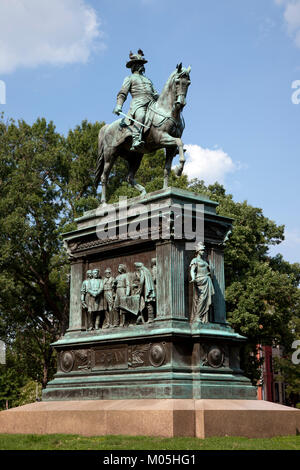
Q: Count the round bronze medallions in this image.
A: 3